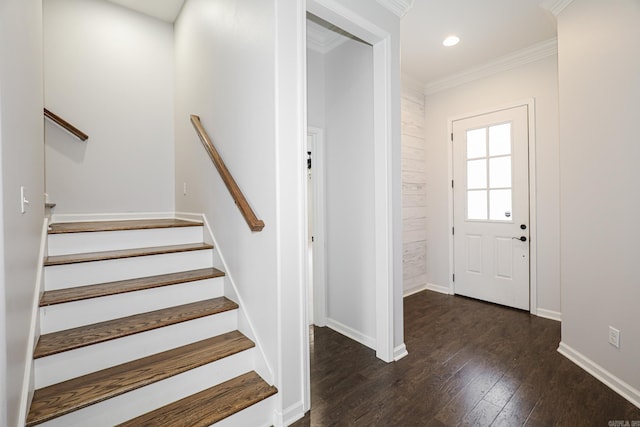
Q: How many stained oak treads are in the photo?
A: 6